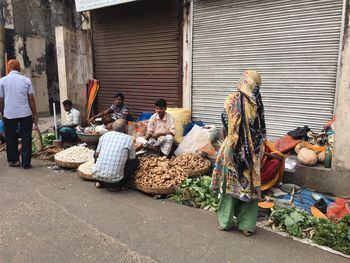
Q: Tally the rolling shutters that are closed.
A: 2